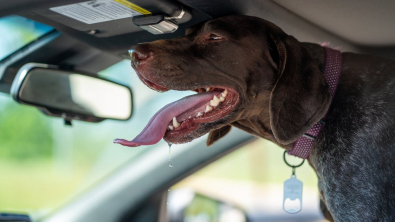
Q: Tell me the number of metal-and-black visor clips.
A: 1